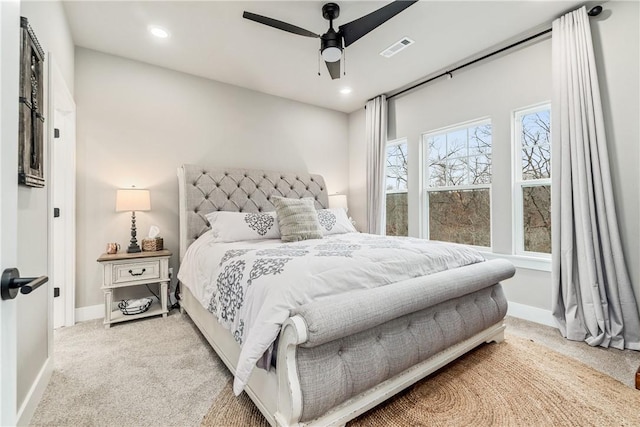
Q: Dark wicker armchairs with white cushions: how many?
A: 0